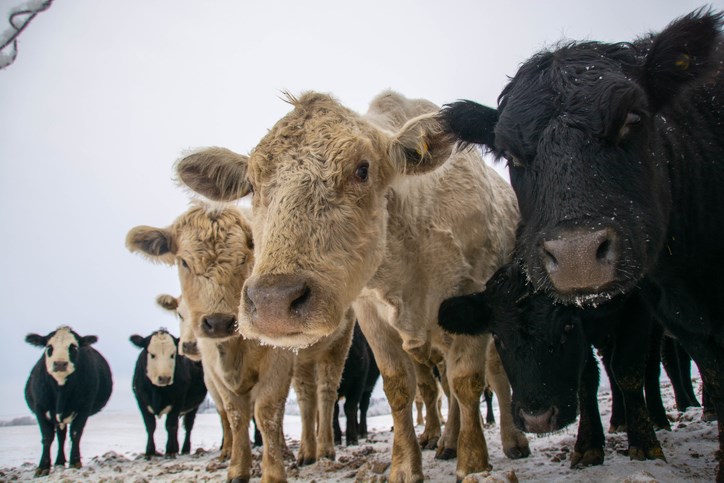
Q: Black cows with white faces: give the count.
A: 2